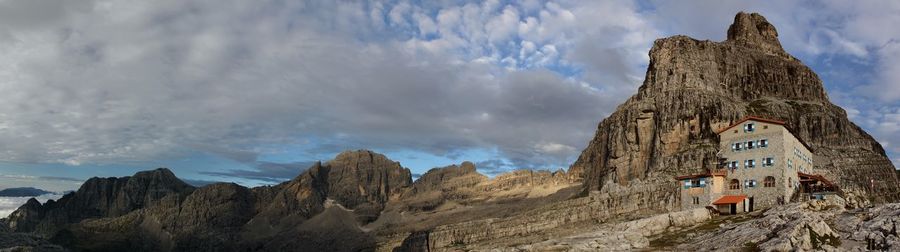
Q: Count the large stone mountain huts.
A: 1